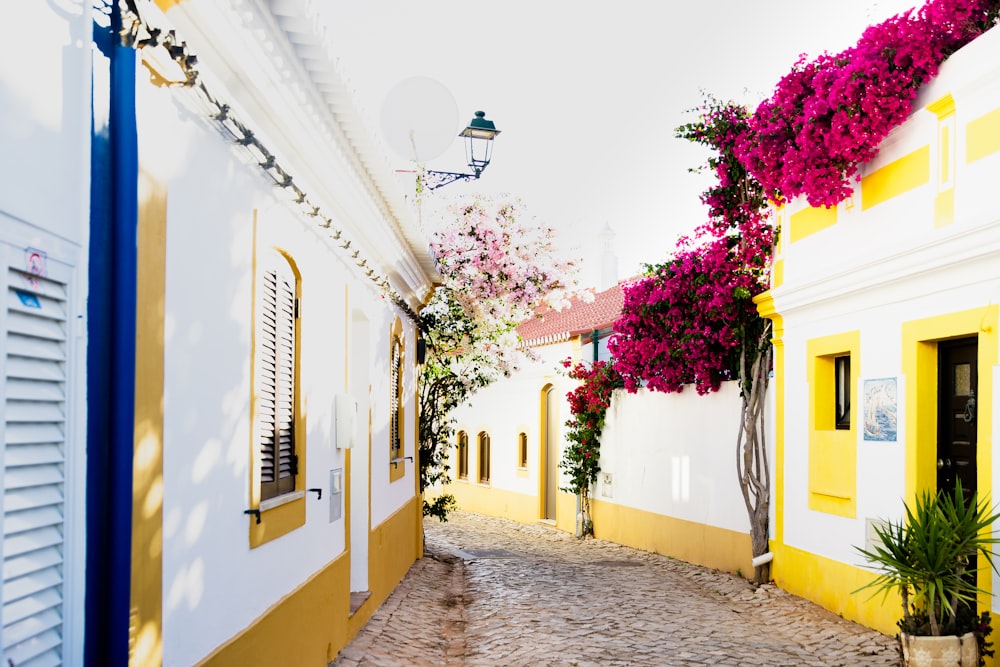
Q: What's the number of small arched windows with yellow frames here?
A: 3